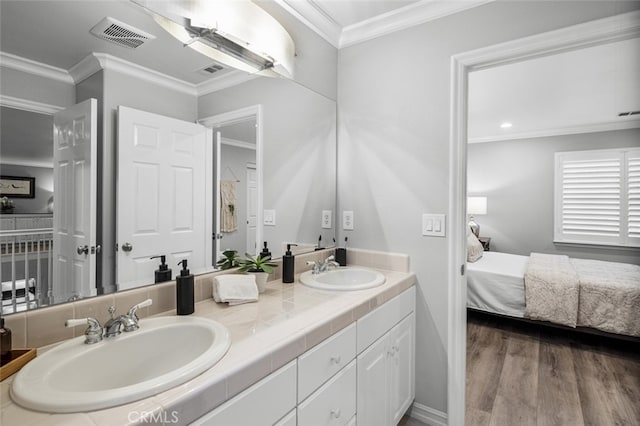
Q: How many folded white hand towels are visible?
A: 1